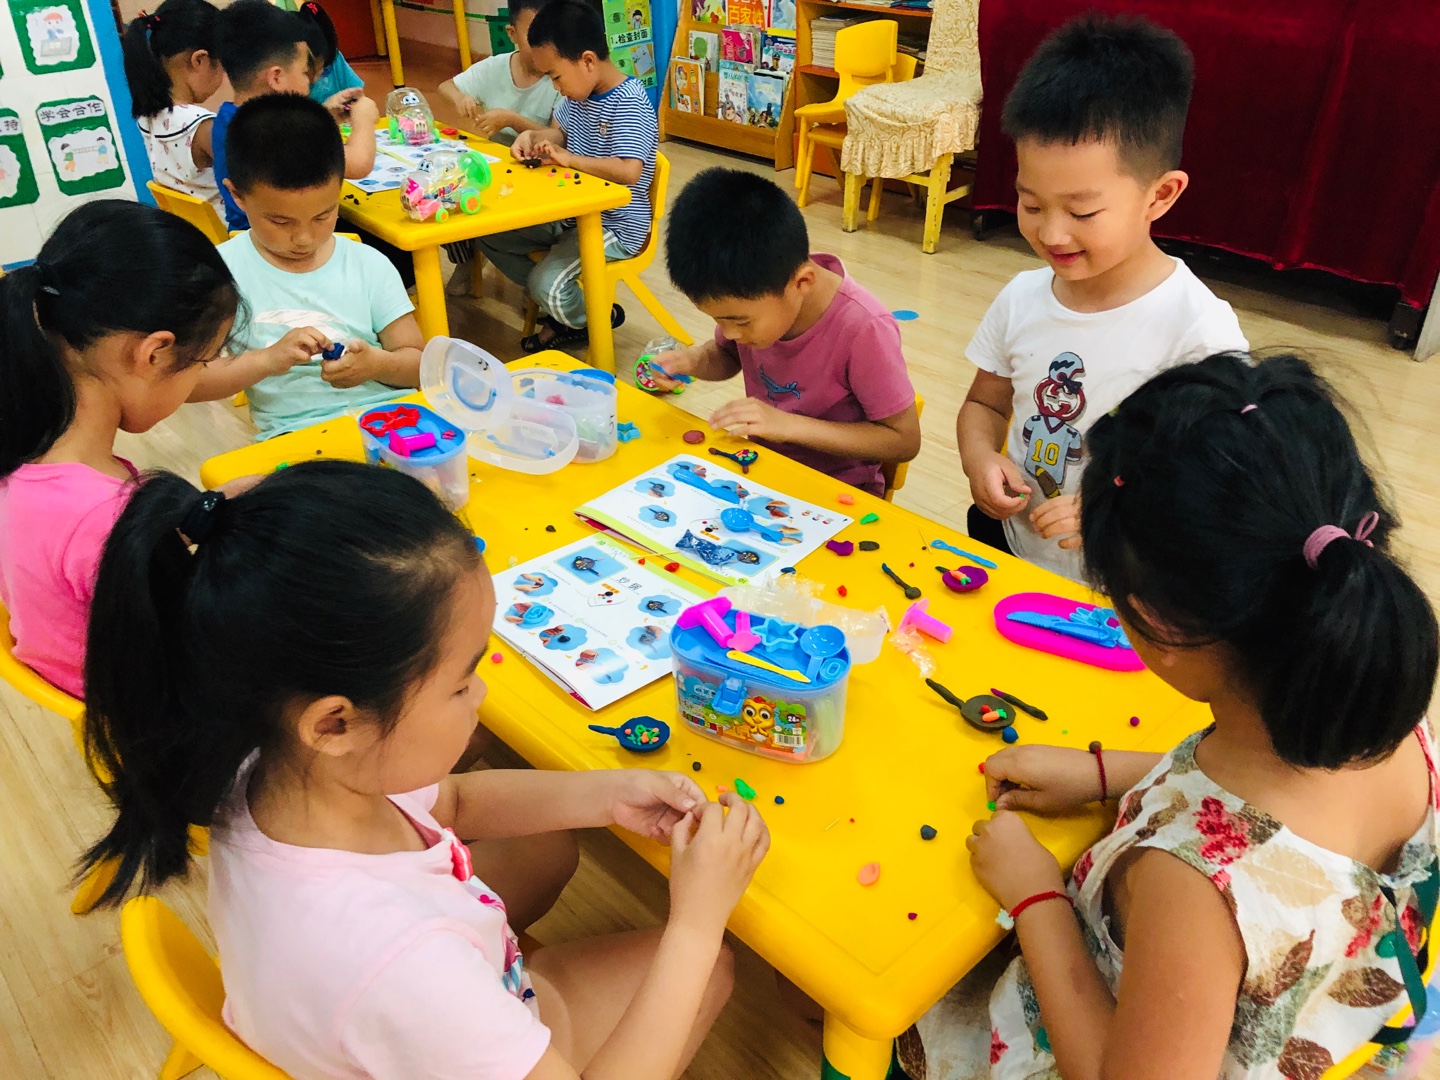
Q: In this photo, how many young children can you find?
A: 11